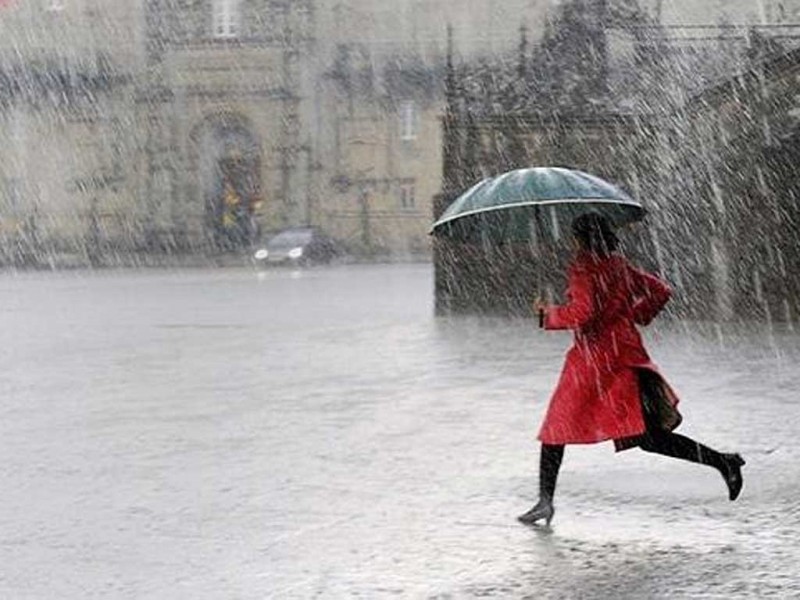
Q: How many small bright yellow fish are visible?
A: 0